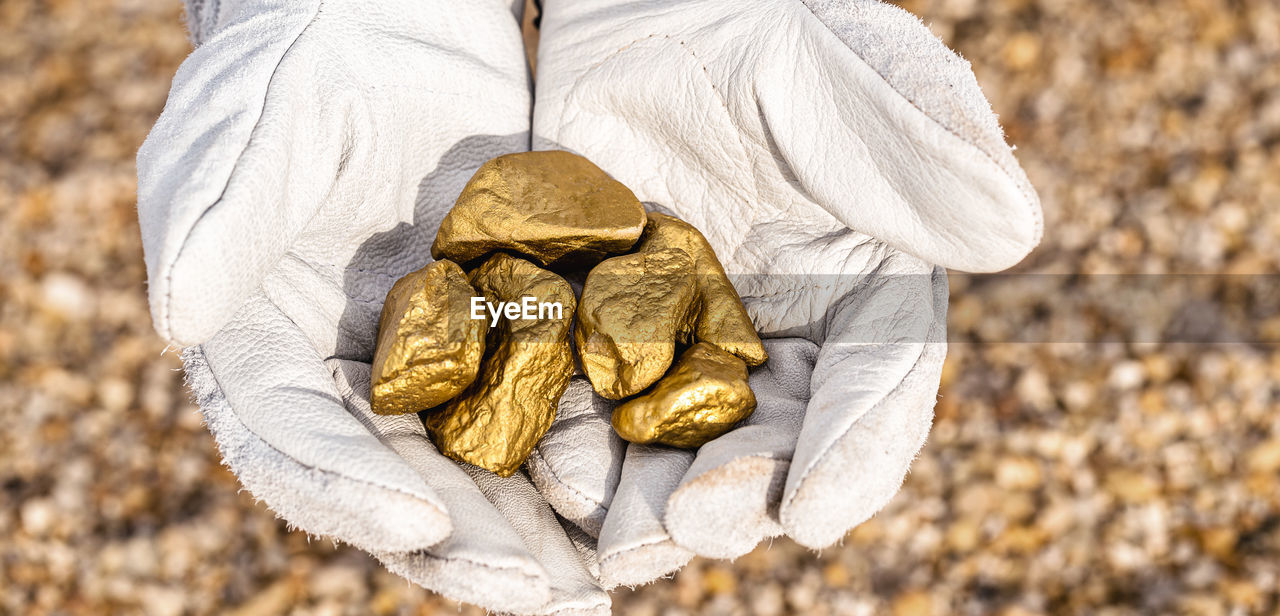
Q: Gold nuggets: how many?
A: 6